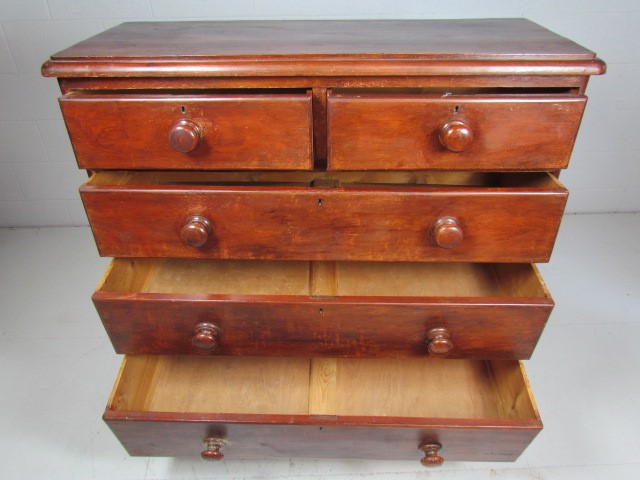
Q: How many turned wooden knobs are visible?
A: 8